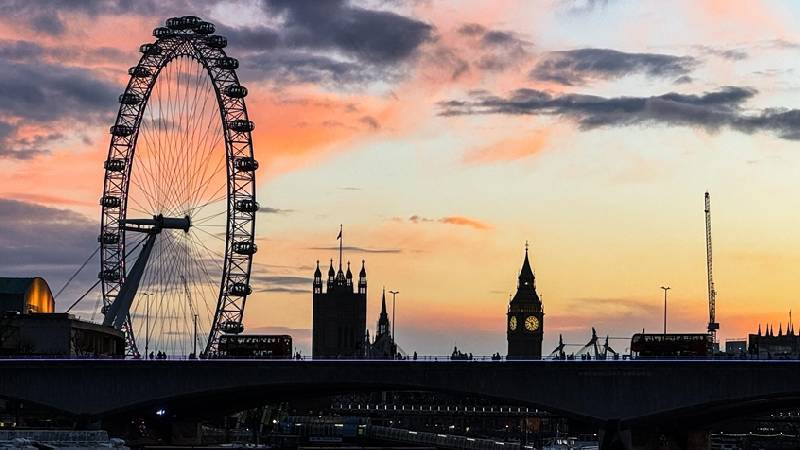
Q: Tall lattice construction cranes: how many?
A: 1